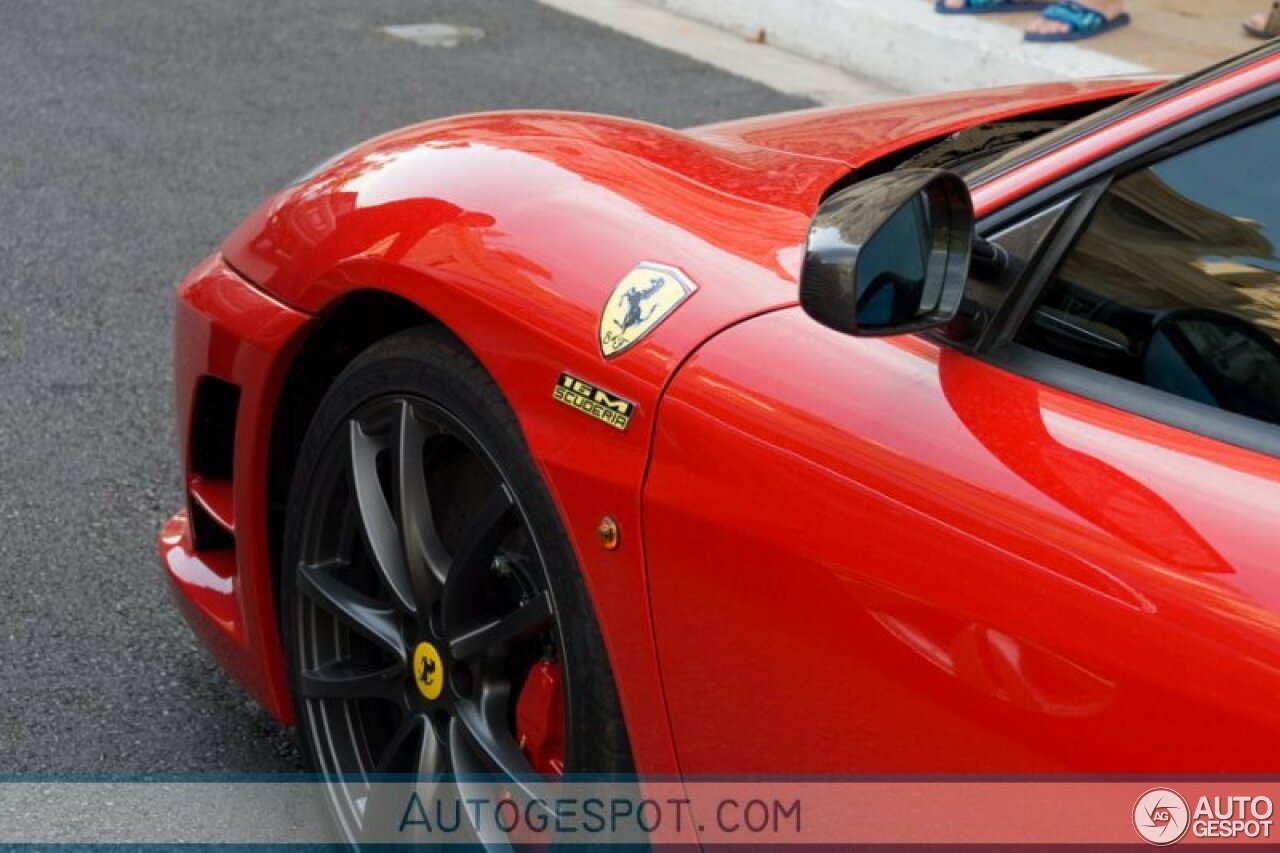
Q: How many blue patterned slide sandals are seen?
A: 2